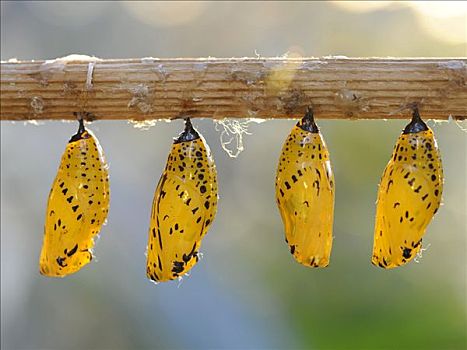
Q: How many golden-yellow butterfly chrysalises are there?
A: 4